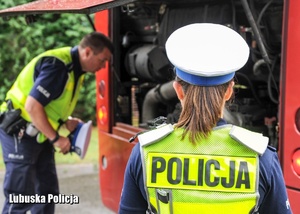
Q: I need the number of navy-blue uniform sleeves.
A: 3